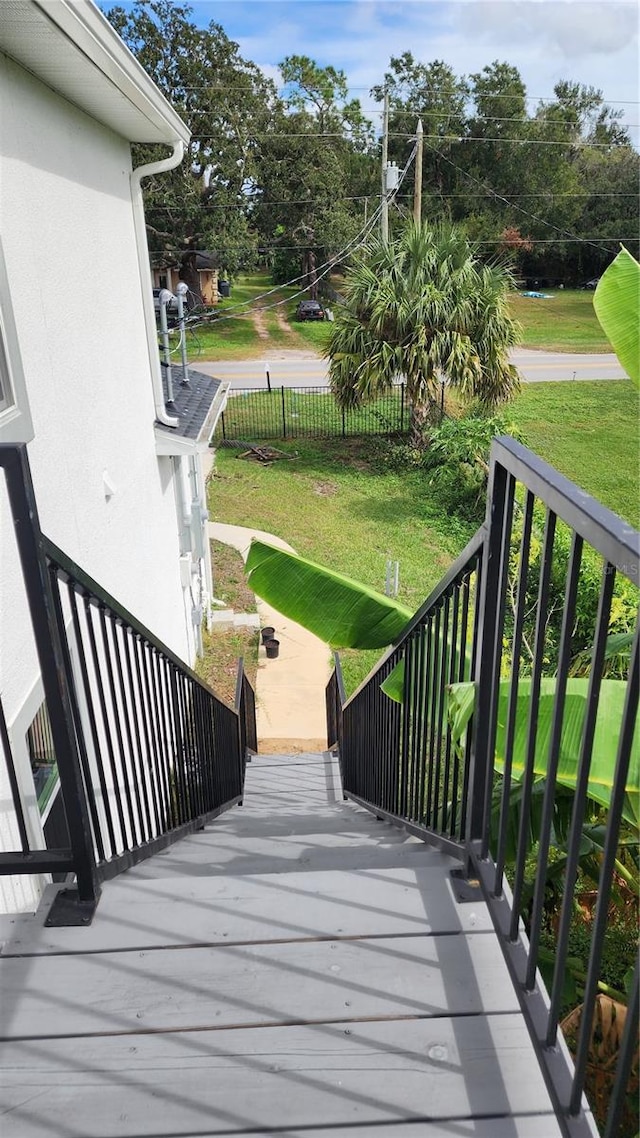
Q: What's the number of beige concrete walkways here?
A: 1